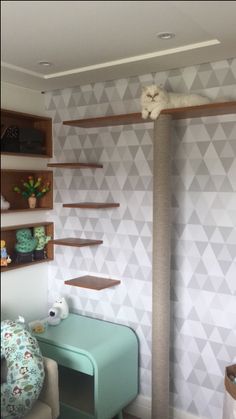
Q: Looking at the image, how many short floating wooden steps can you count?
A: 4